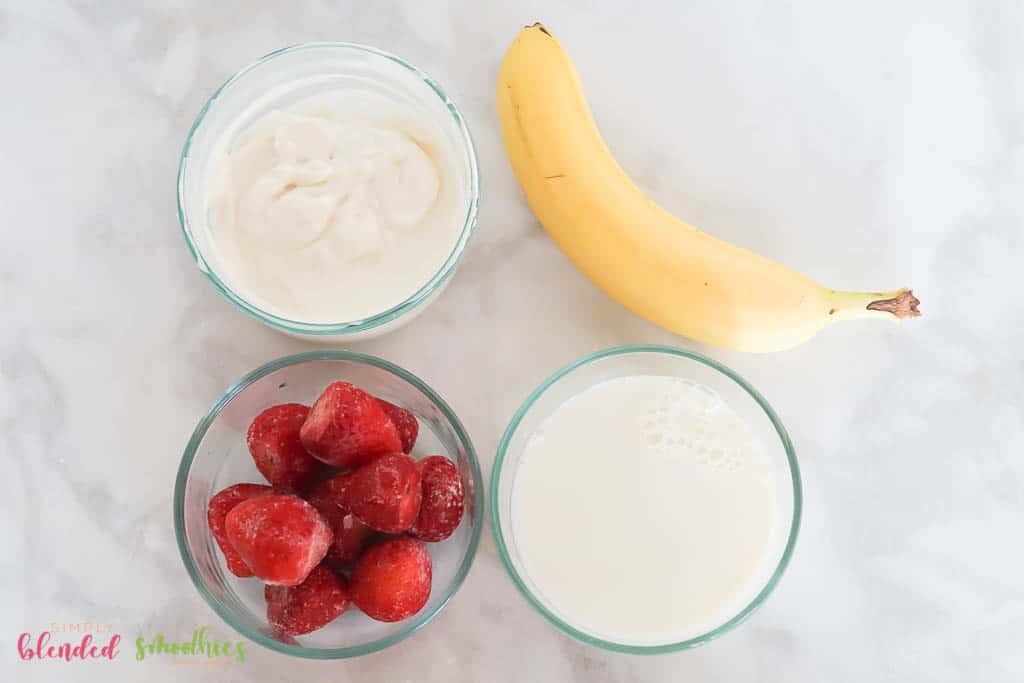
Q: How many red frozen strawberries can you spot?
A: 10